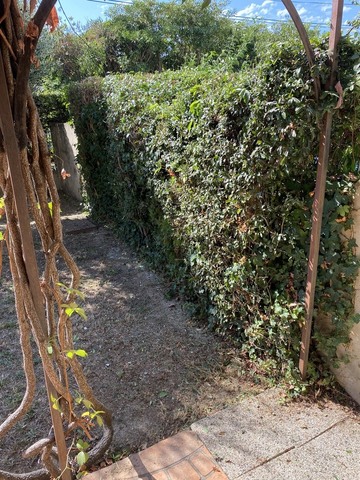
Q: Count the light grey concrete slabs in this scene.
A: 2